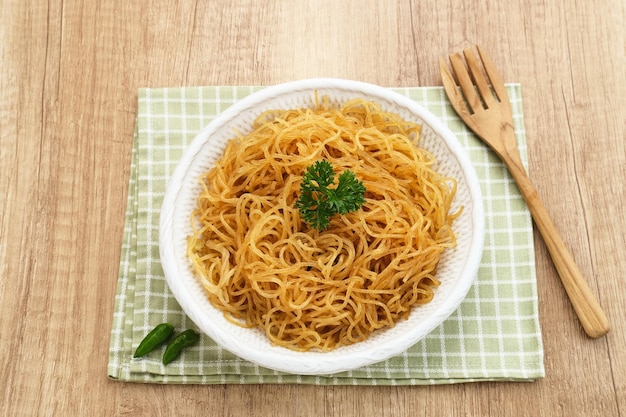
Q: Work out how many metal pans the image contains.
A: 0